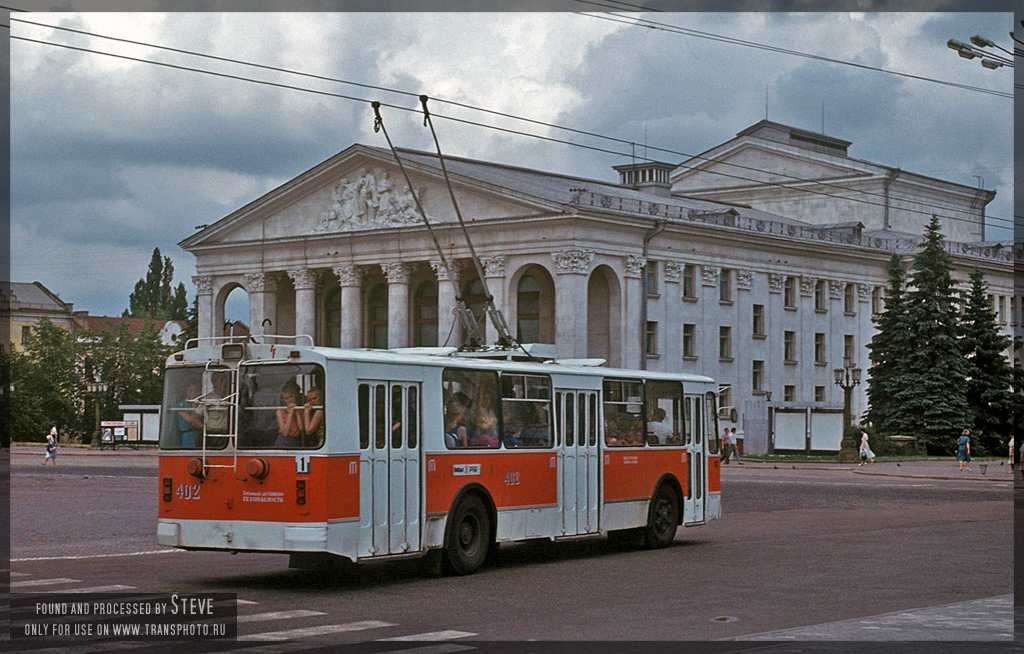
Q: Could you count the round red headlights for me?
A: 2